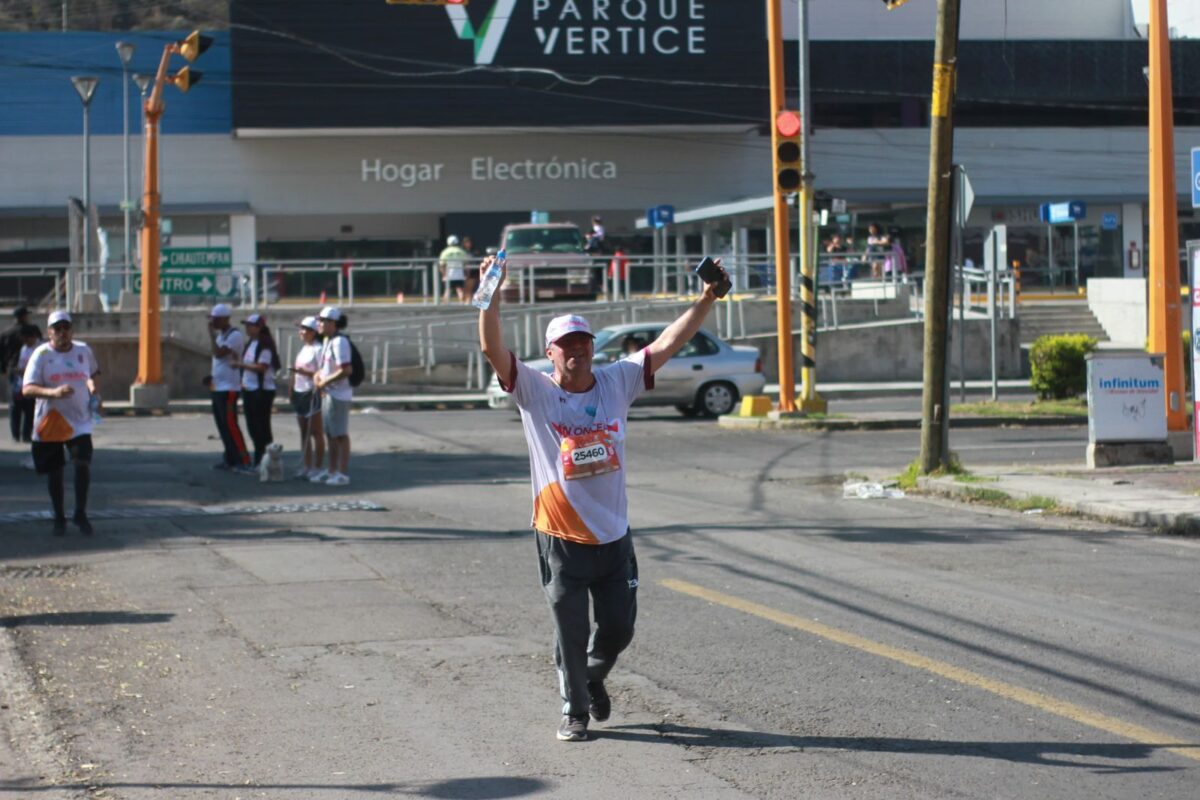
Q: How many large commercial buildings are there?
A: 1